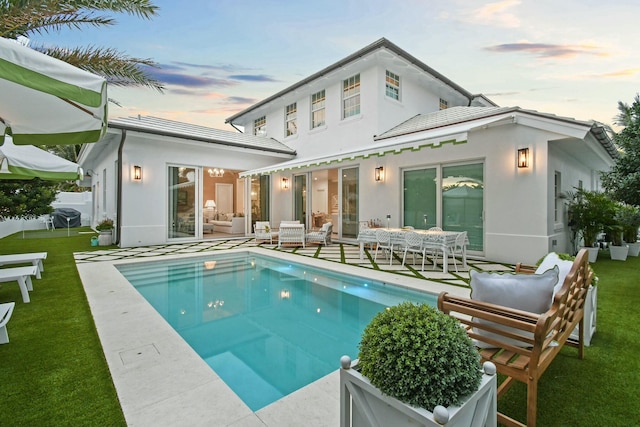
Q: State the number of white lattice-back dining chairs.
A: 5